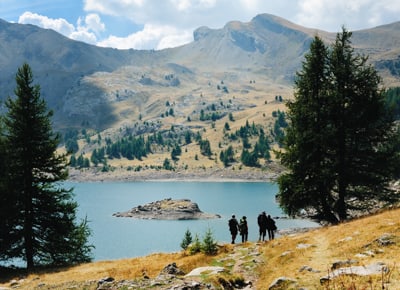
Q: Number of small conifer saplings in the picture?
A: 3